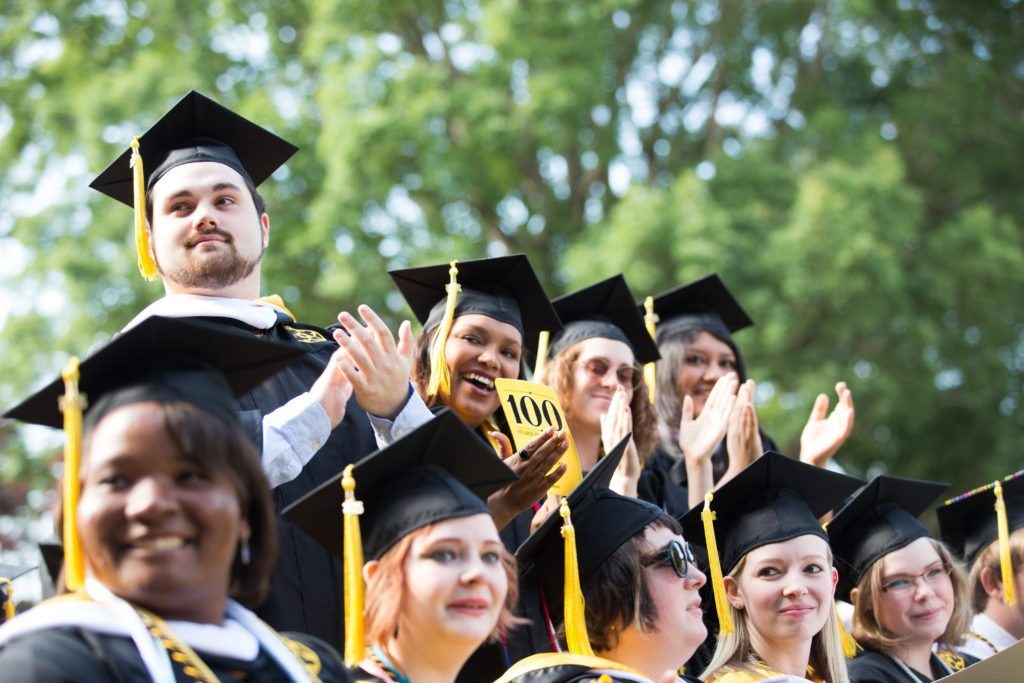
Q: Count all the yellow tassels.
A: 11